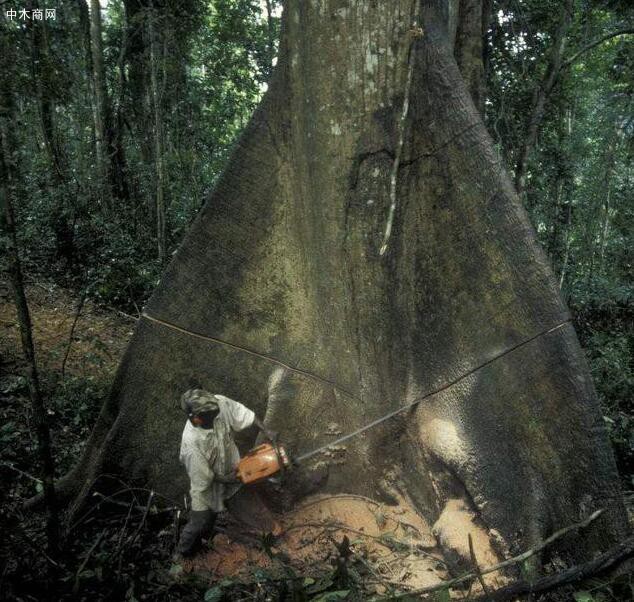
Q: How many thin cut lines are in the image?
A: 2